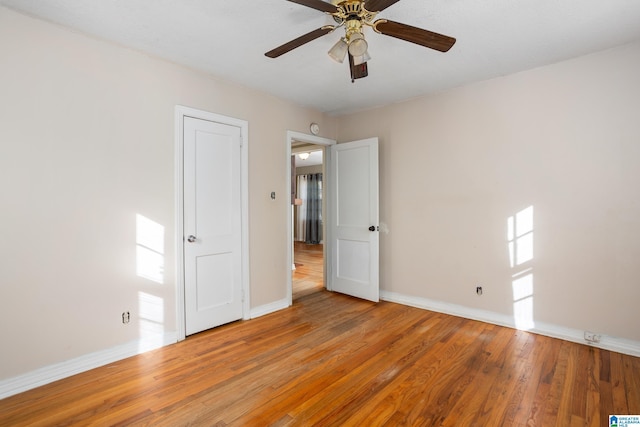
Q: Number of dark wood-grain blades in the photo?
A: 5